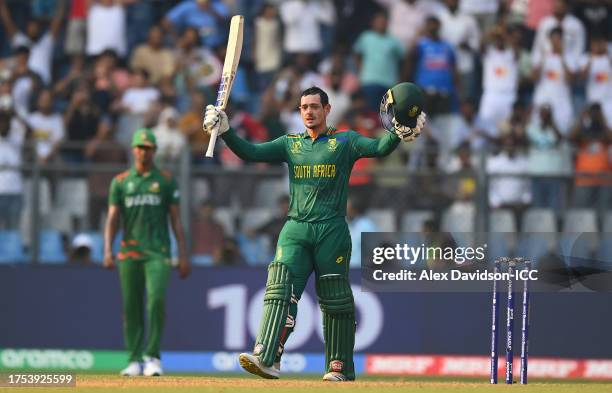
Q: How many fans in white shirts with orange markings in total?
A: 3